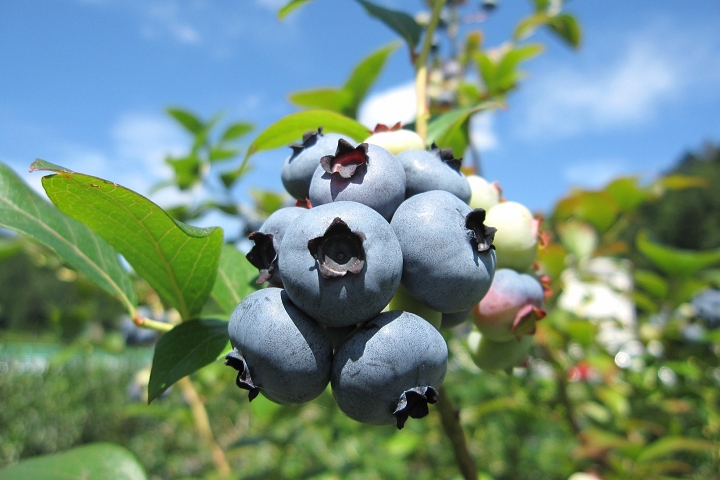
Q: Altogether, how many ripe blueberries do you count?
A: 8